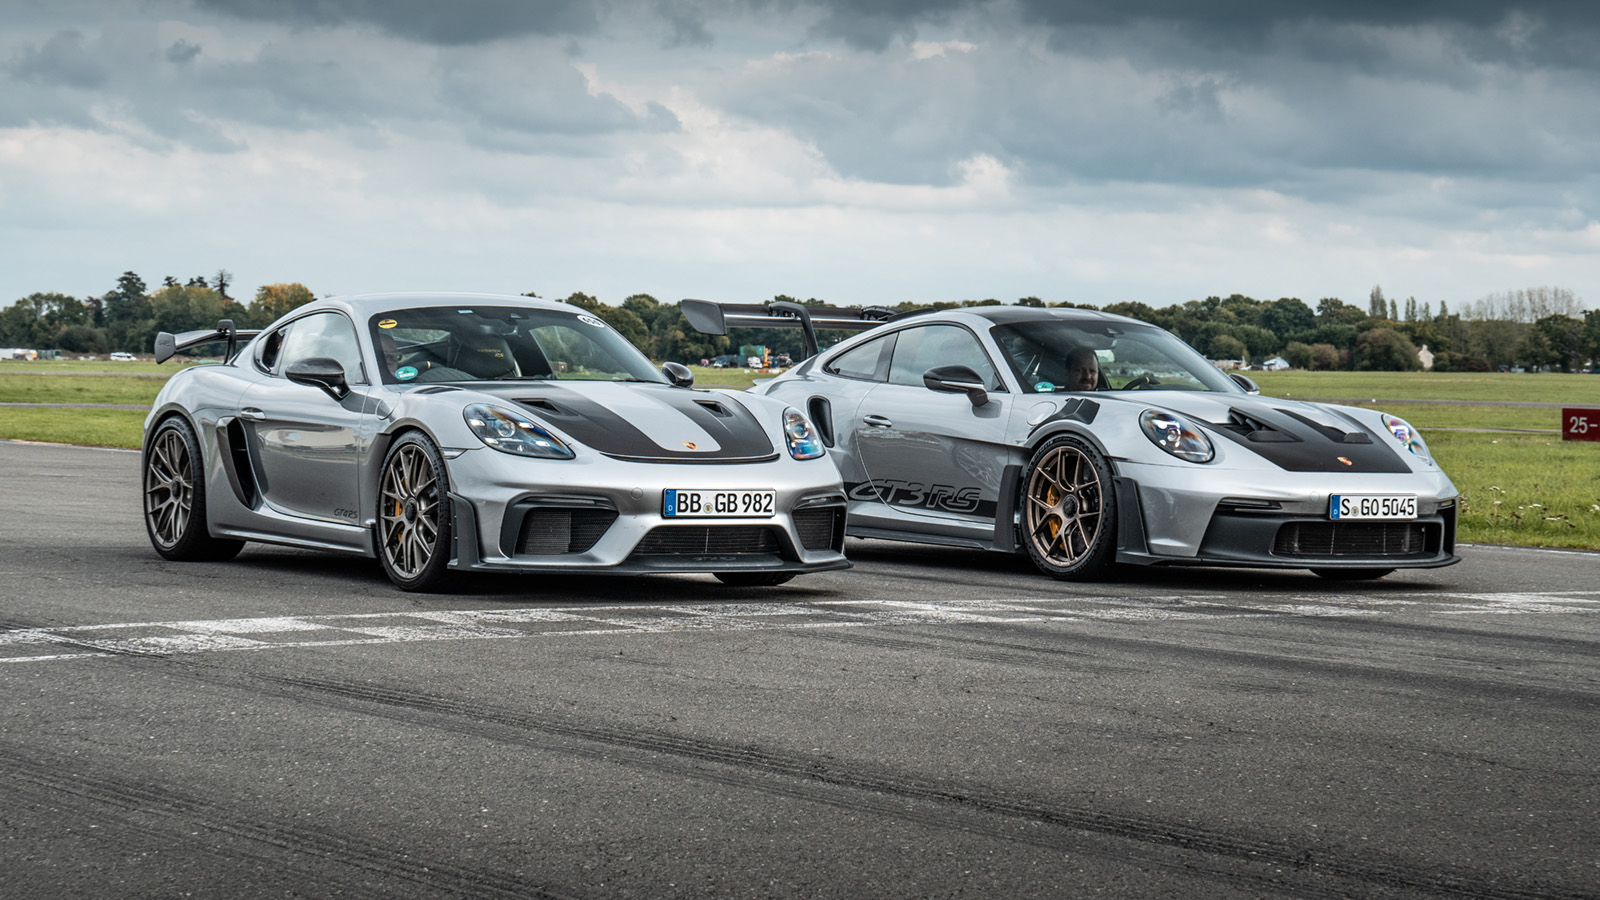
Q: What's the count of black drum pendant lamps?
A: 0